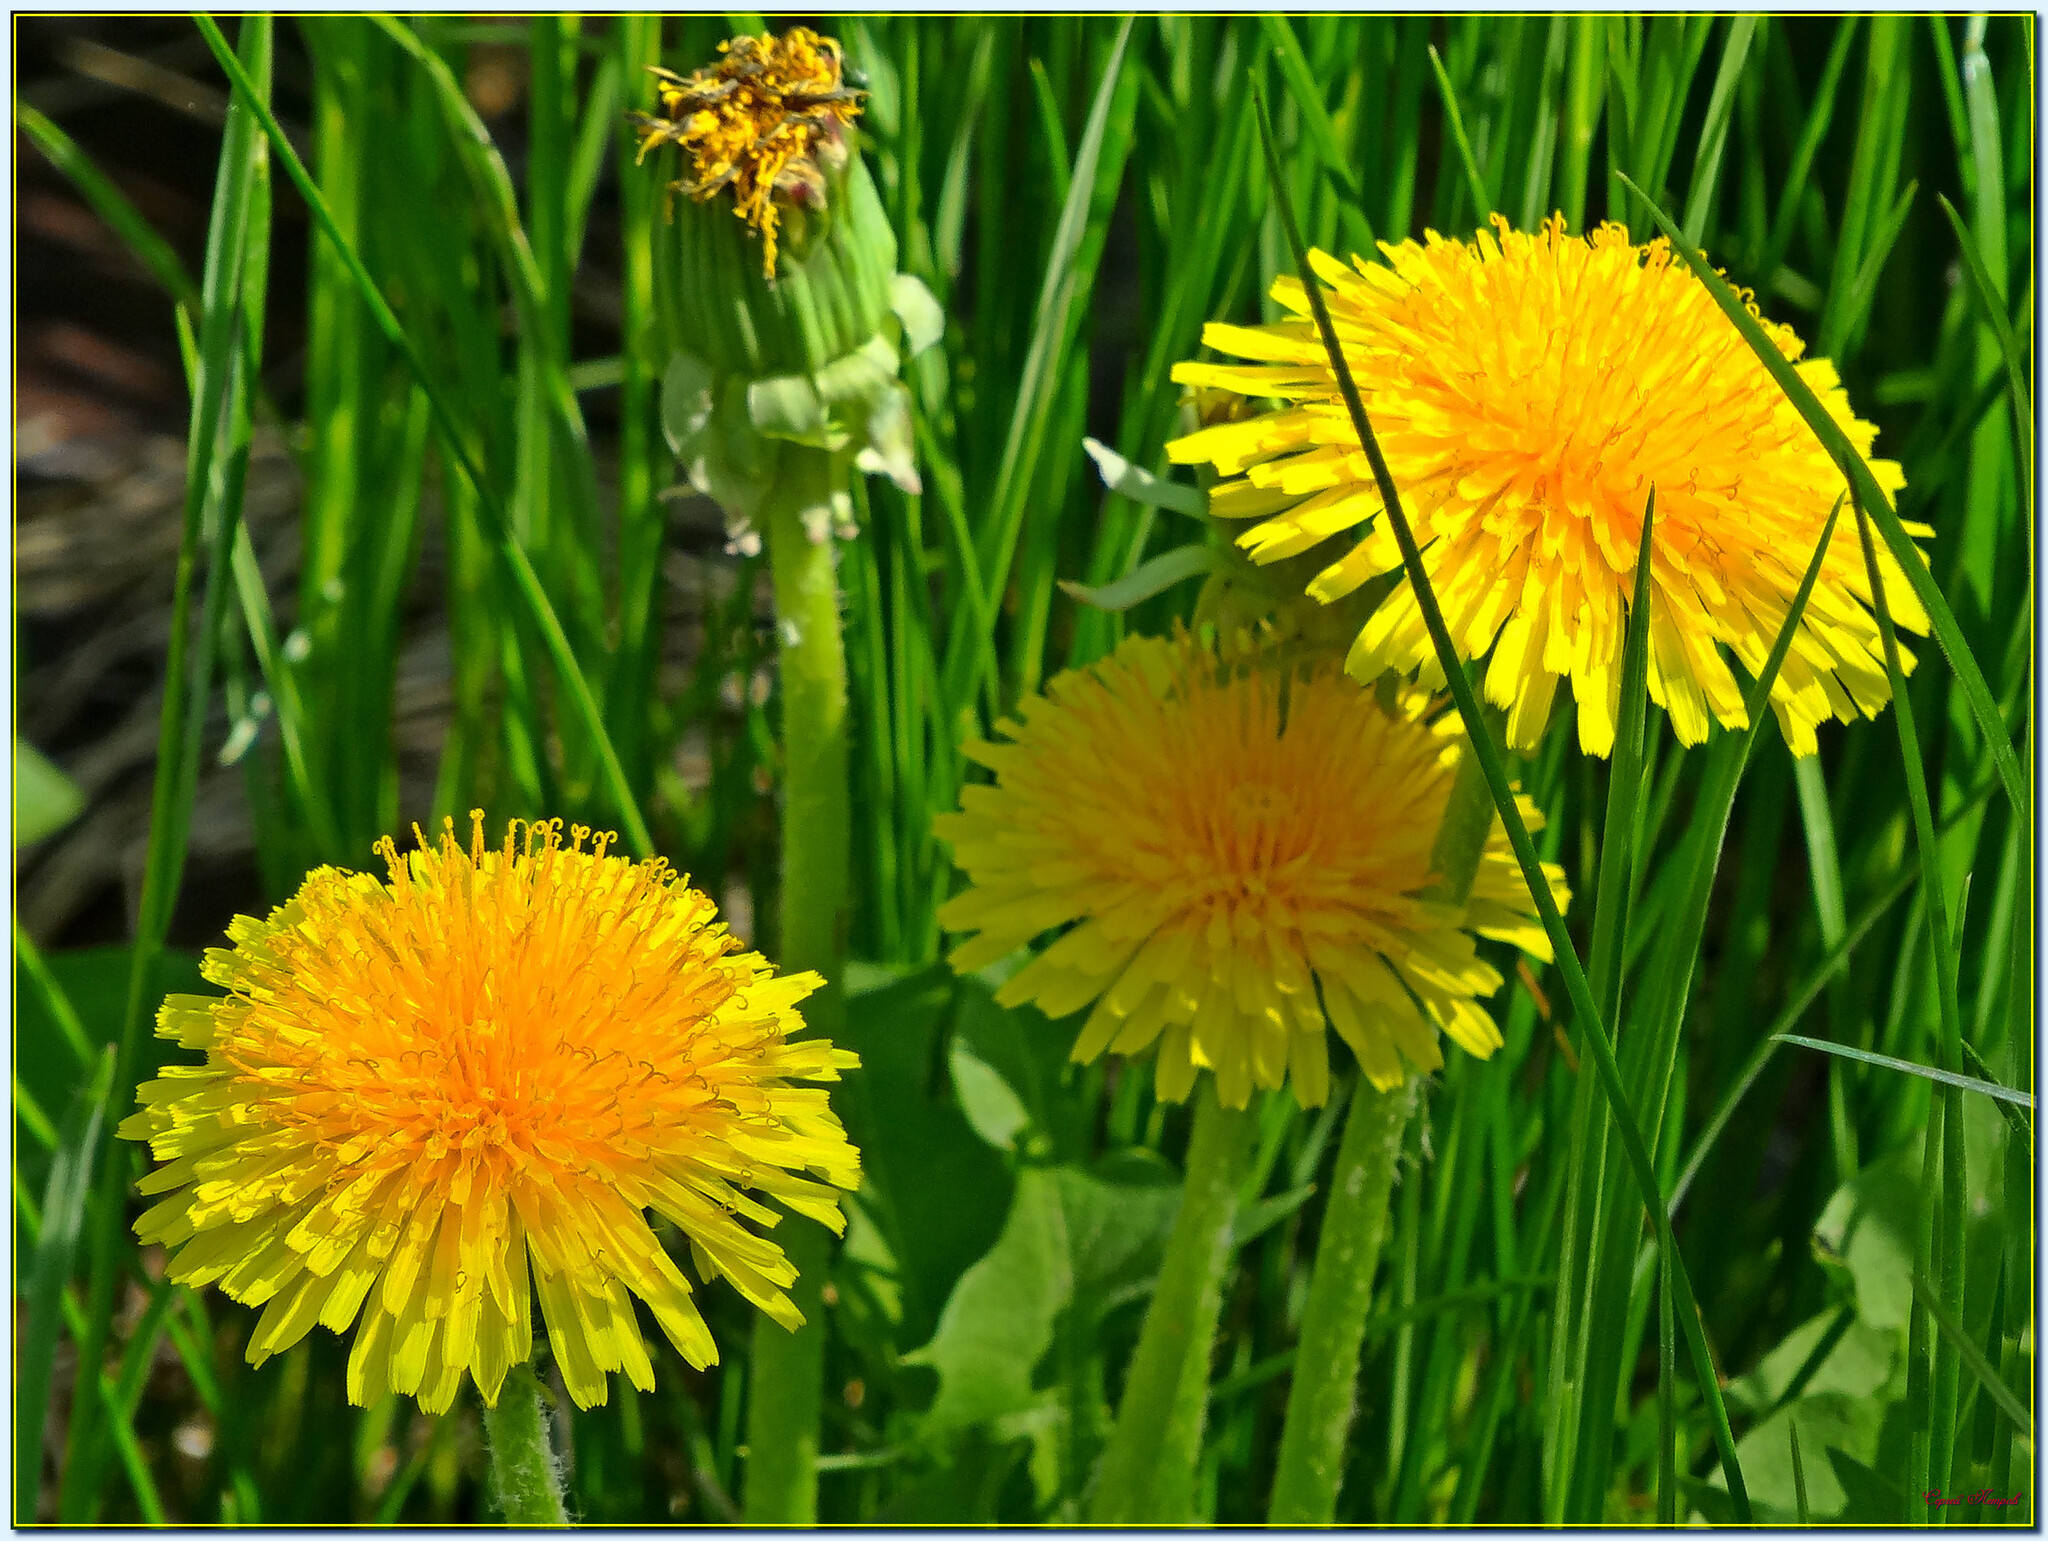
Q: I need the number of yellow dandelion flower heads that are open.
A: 3